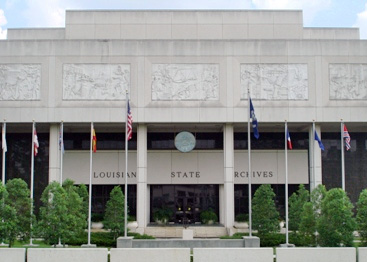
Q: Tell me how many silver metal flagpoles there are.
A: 9